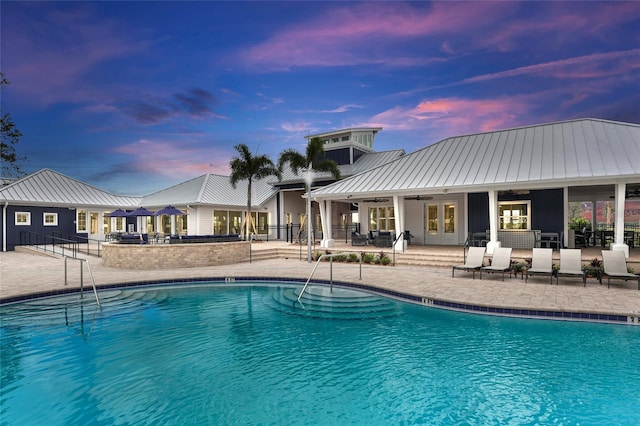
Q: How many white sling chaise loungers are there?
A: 5